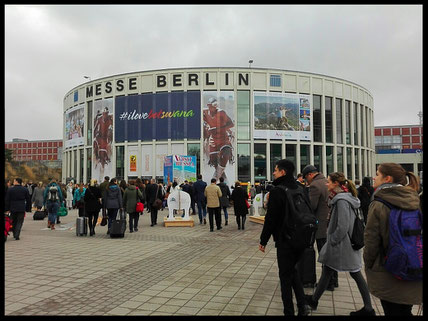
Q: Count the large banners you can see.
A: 5